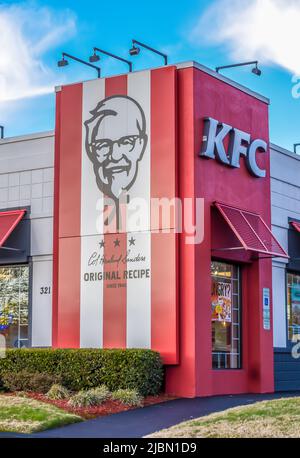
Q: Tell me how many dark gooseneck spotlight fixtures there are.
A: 4